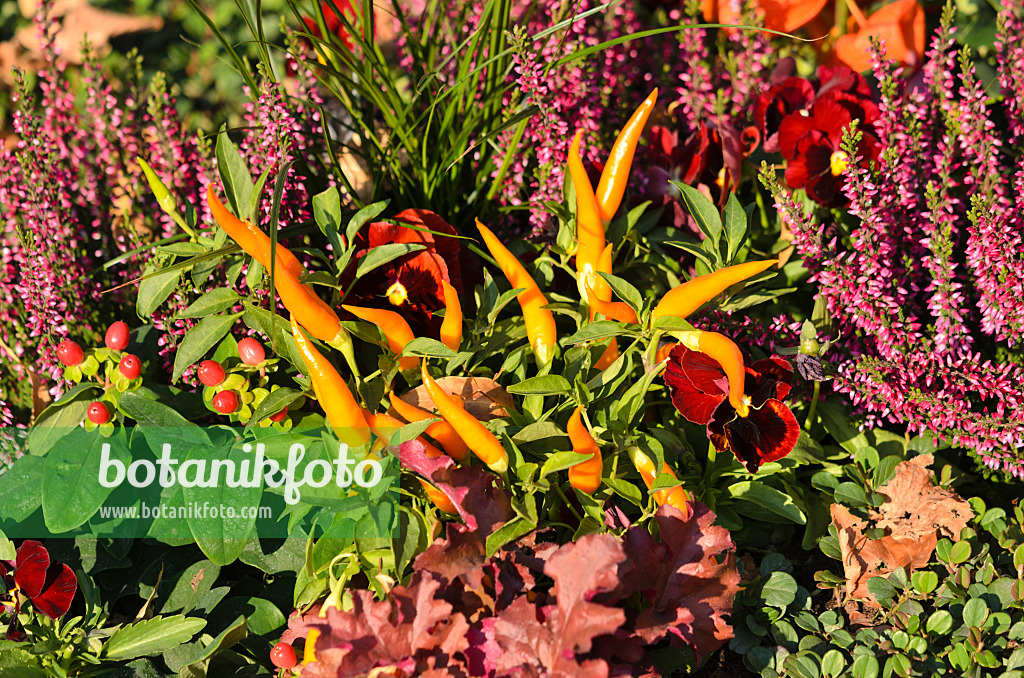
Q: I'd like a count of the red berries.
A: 9